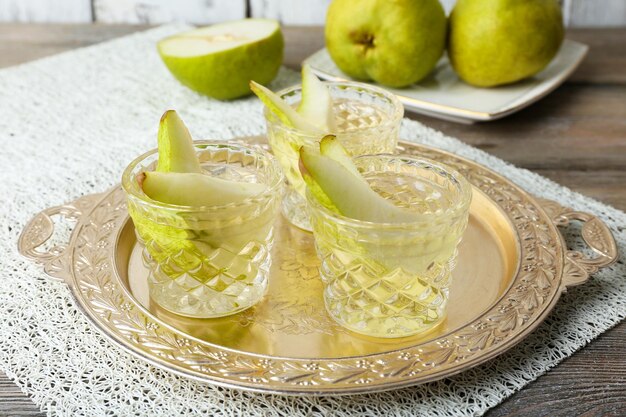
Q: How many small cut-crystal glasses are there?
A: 3